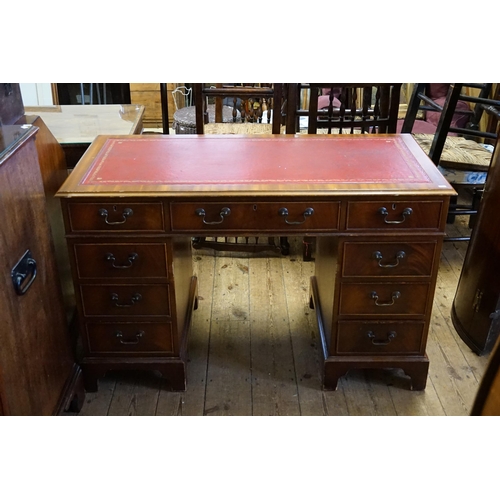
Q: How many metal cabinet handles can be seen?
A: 11